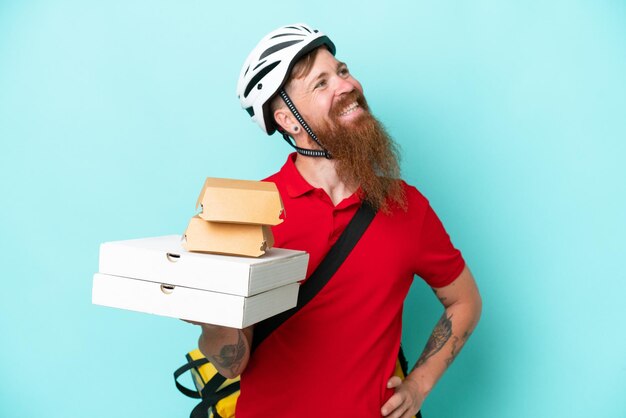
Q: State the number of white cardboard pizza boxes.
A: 2